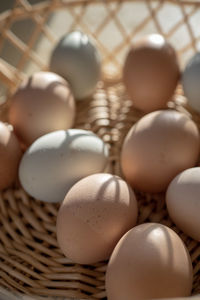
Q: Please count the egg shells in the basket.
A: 10